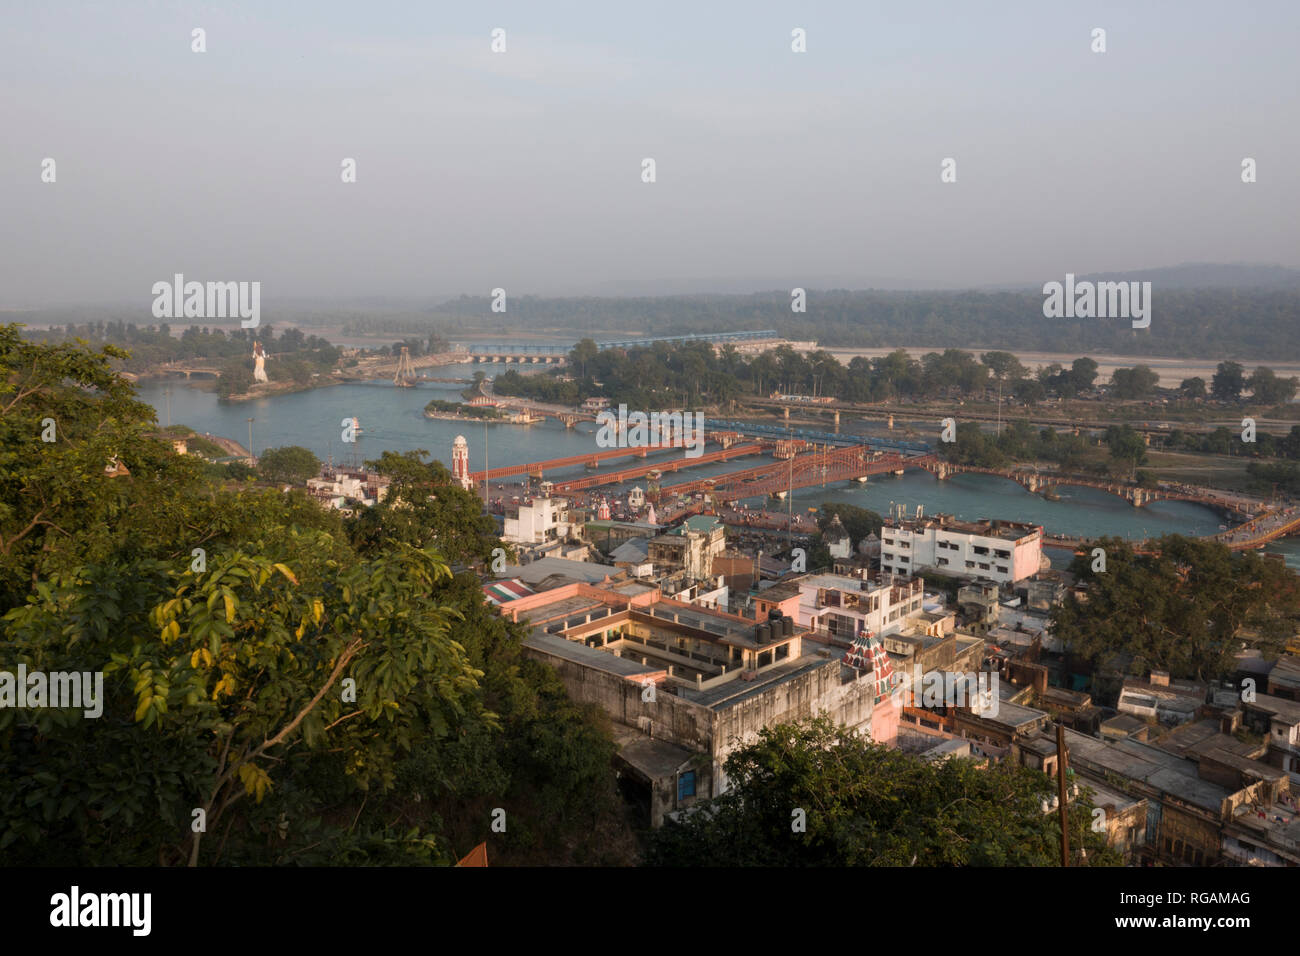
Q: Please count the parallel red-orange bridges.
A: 4